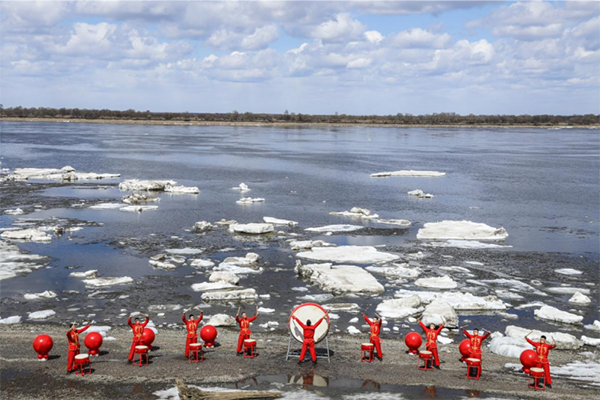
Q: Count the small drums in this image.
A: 8